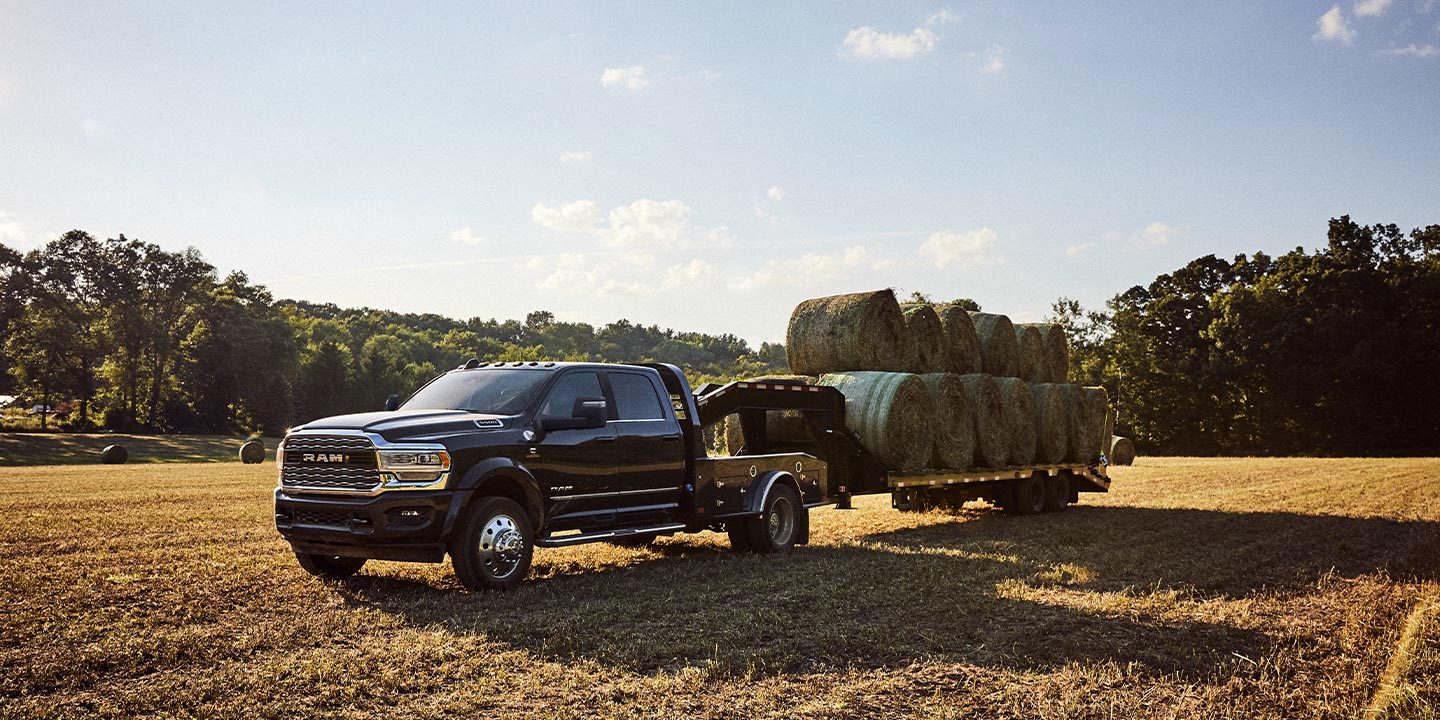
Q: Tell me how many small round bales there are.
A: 3